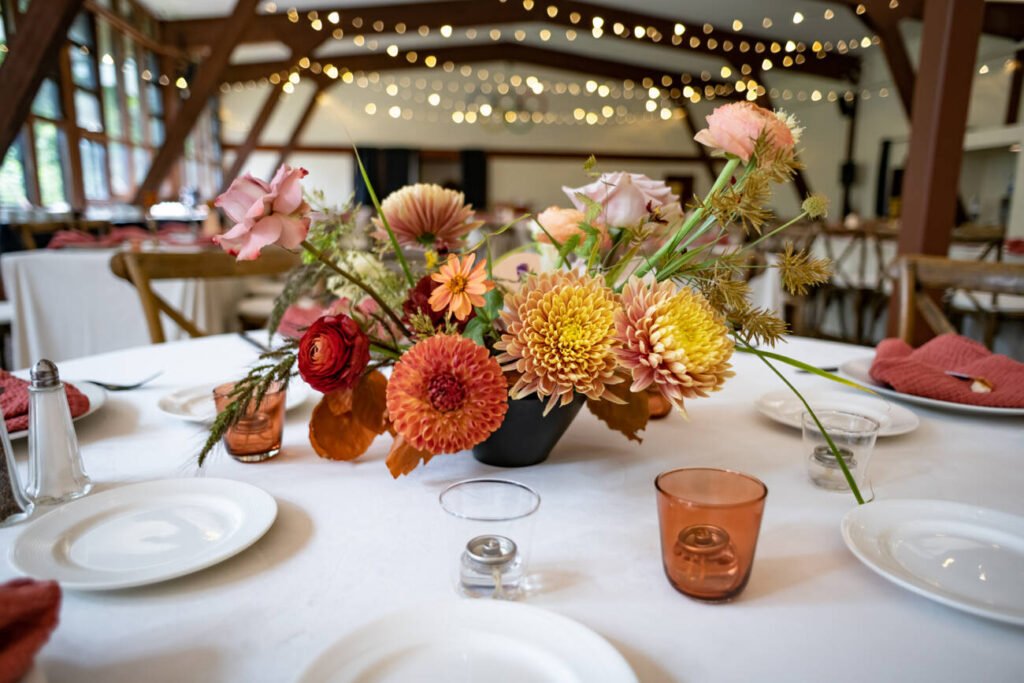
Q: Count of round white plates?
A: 7